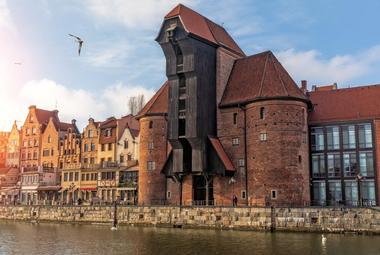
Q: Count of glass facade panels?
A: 12